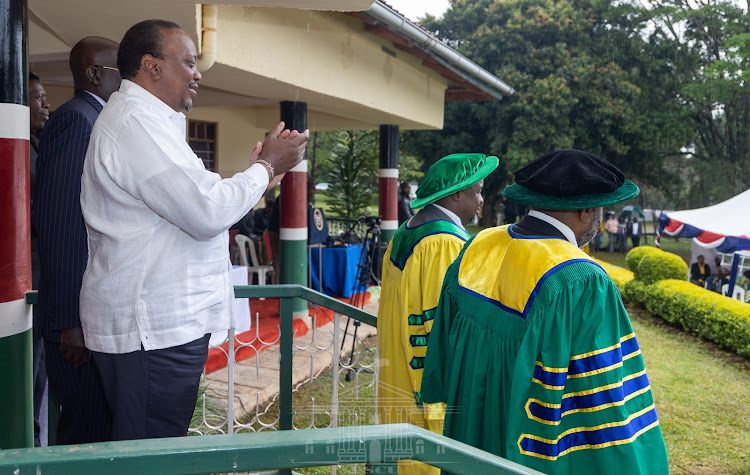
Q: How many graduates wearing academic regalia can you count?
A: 2